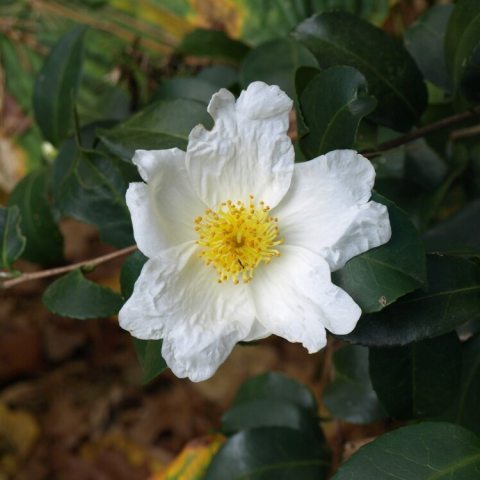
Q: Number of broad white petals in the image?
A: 5